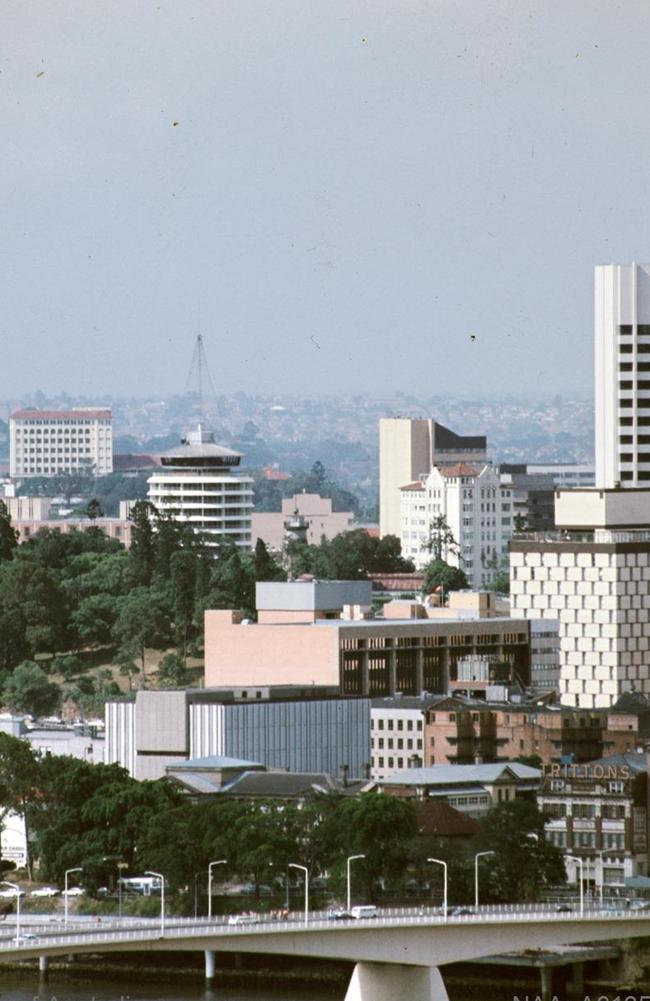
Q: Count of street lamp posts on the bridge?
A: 10